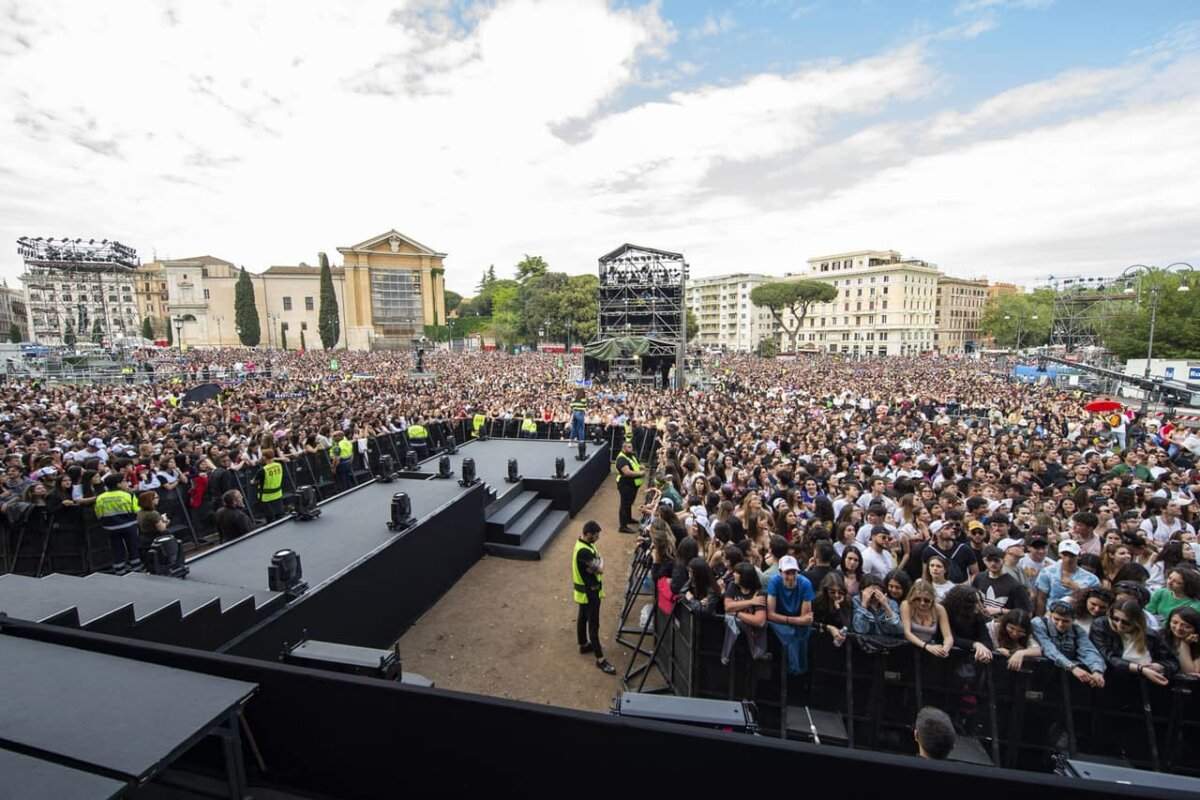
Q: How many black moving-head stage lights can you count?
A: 14